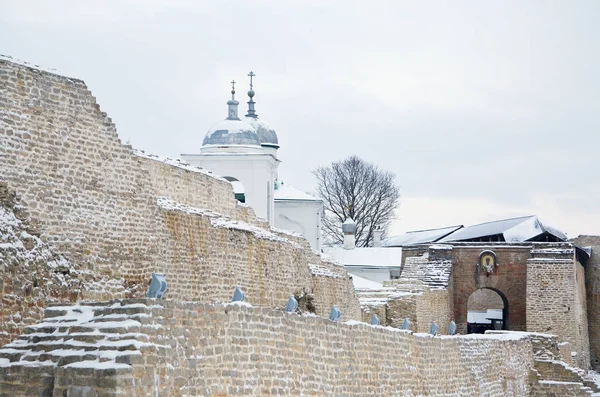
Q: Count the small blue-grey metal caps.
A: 8